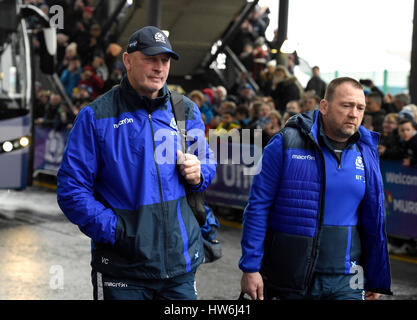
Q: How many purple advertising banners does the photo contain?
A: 3